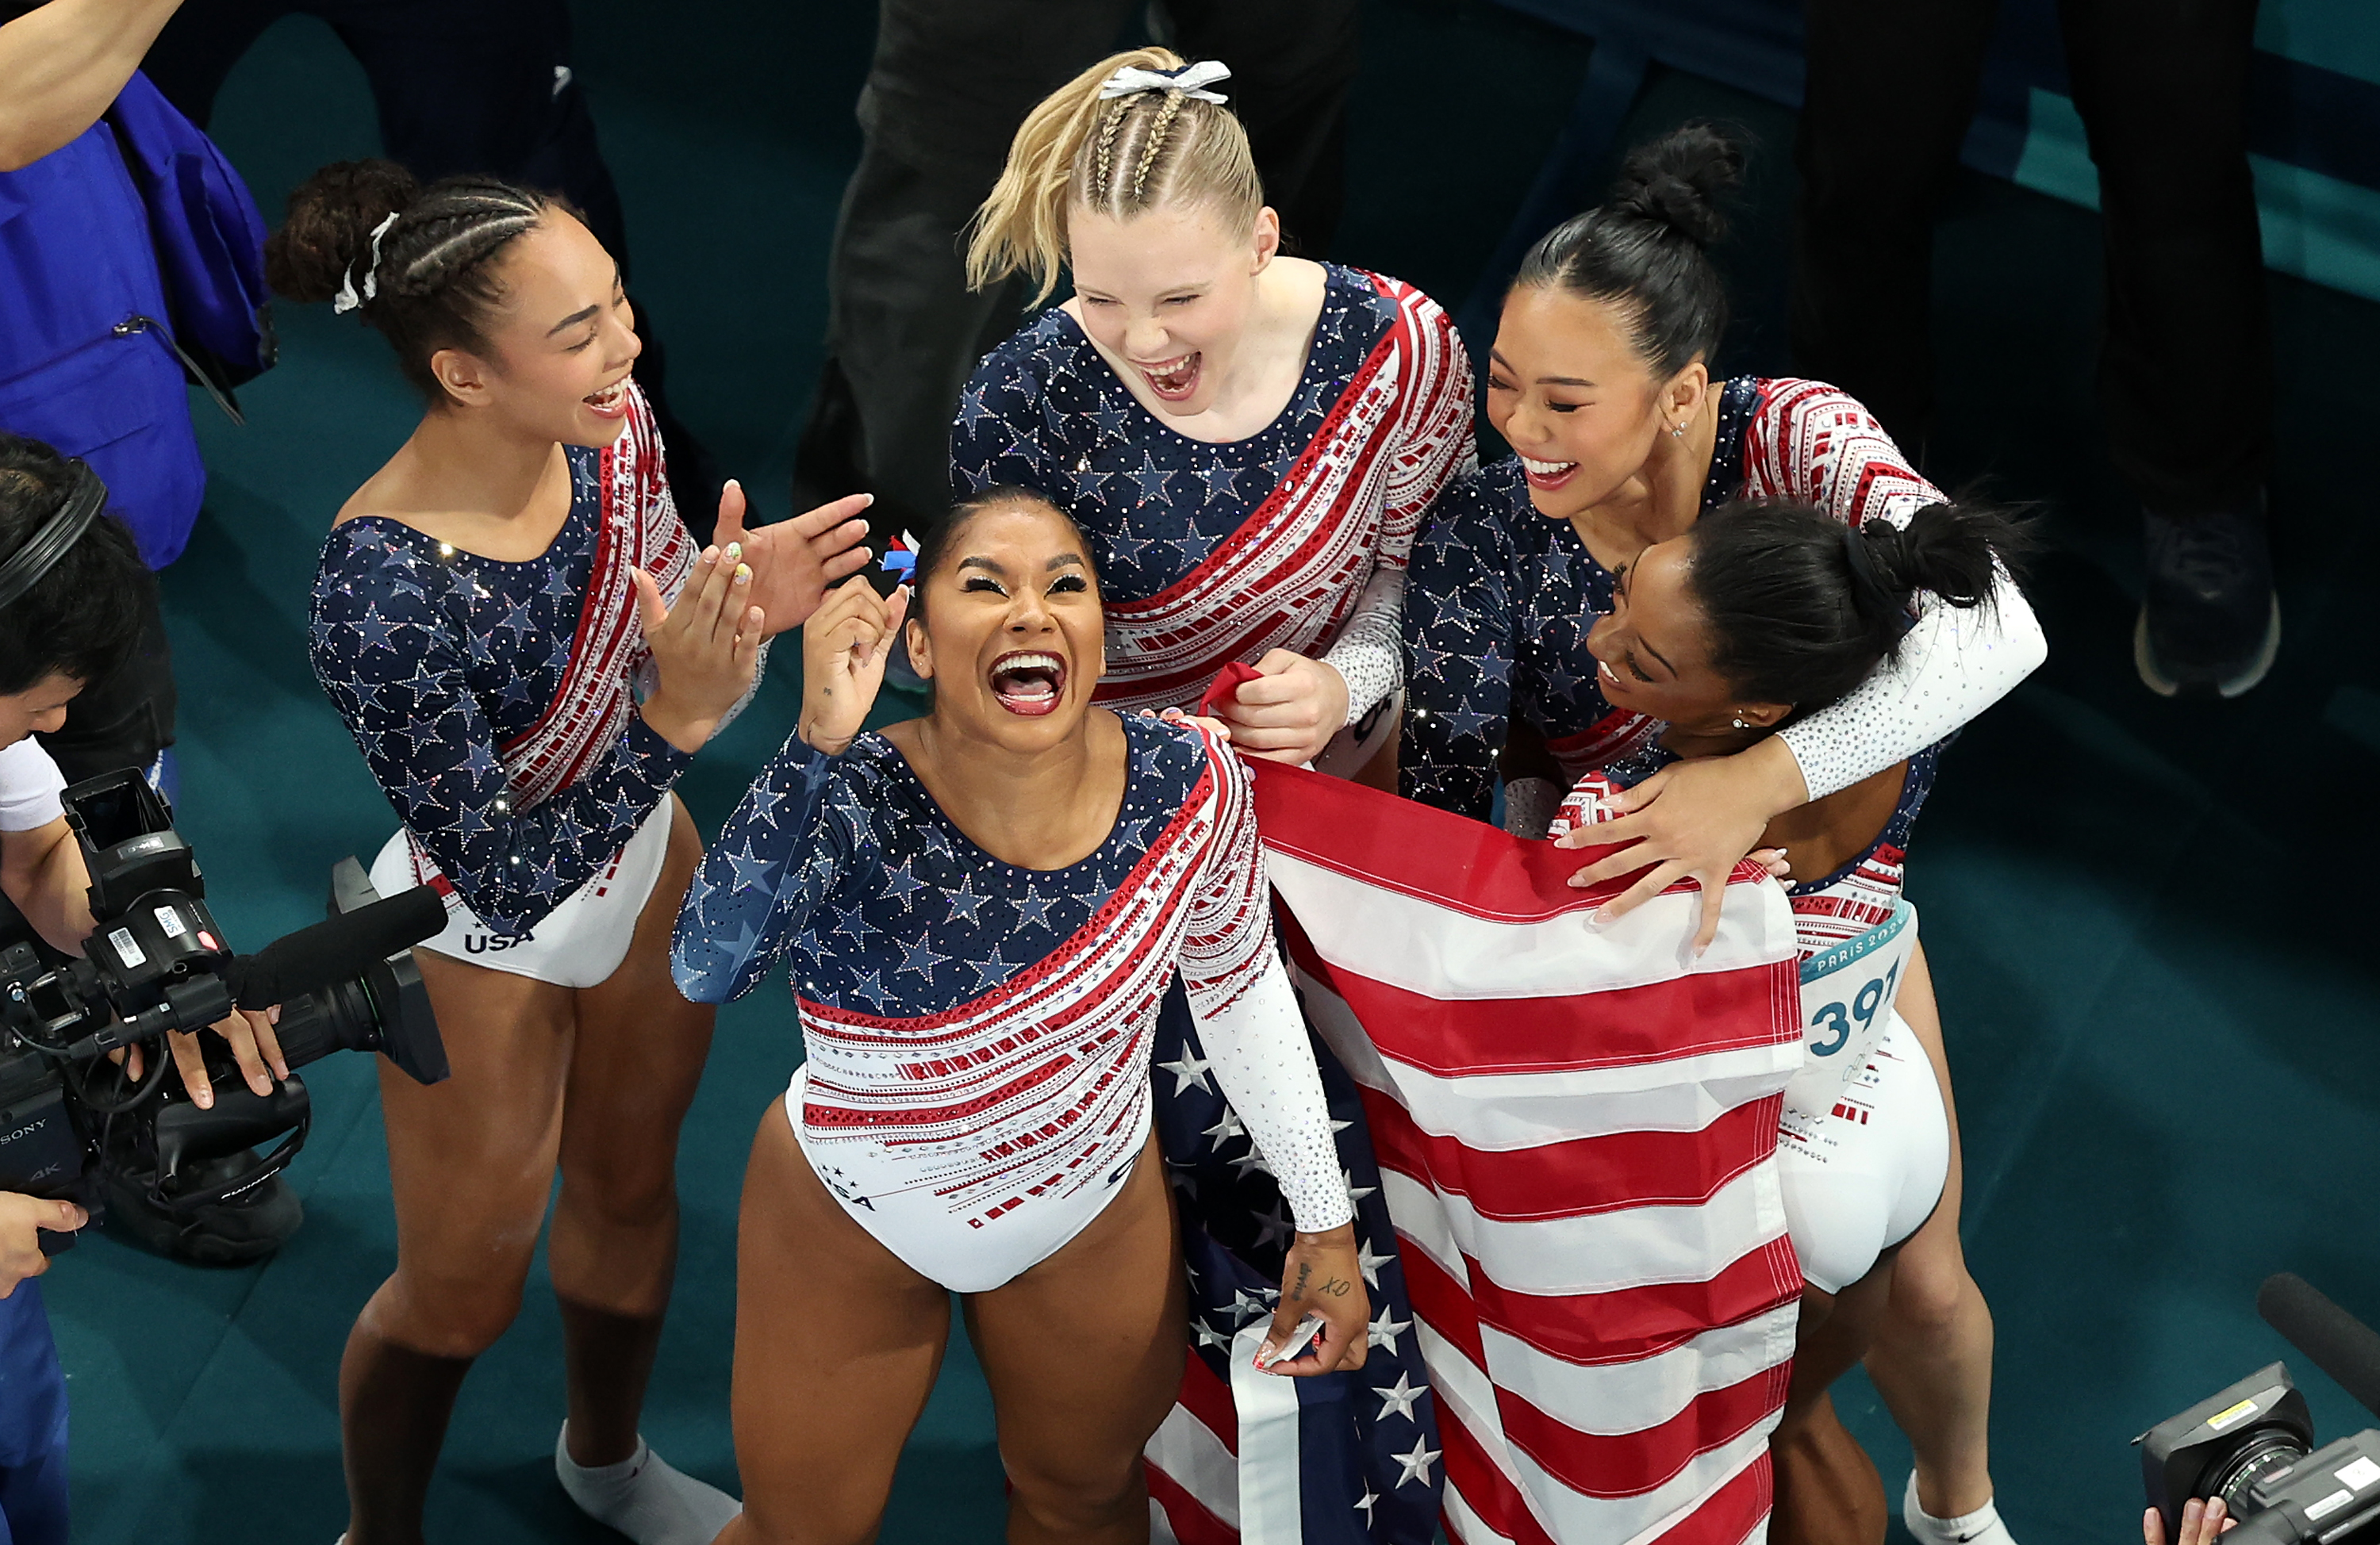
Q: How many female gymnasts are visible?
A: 5